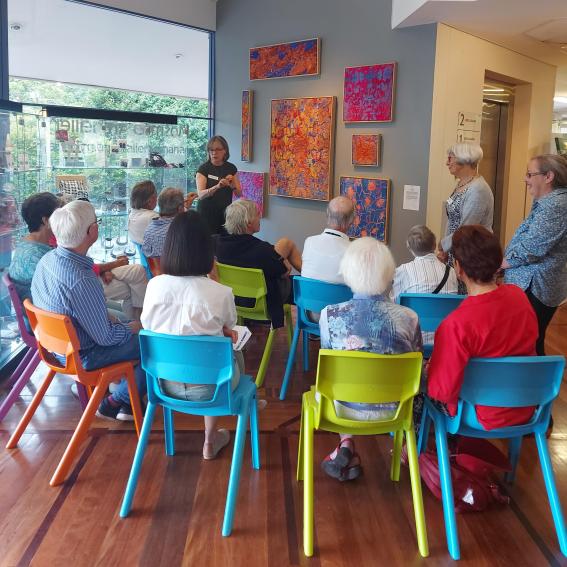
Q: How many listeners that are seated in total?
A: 11